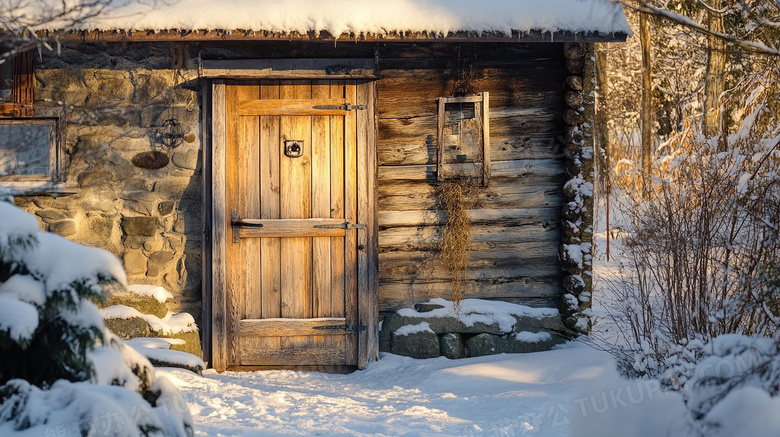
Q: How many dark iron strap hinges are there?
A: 3